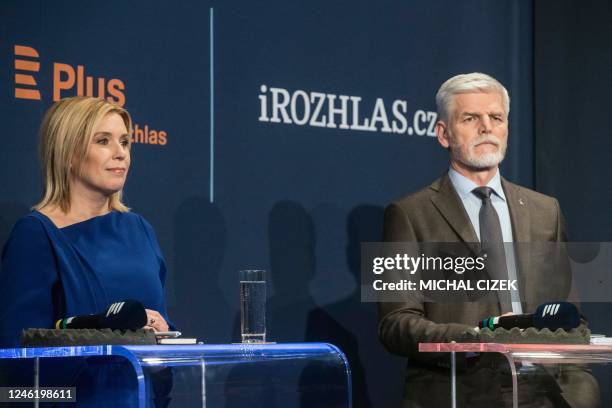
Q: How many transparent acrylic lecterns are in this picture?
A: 2